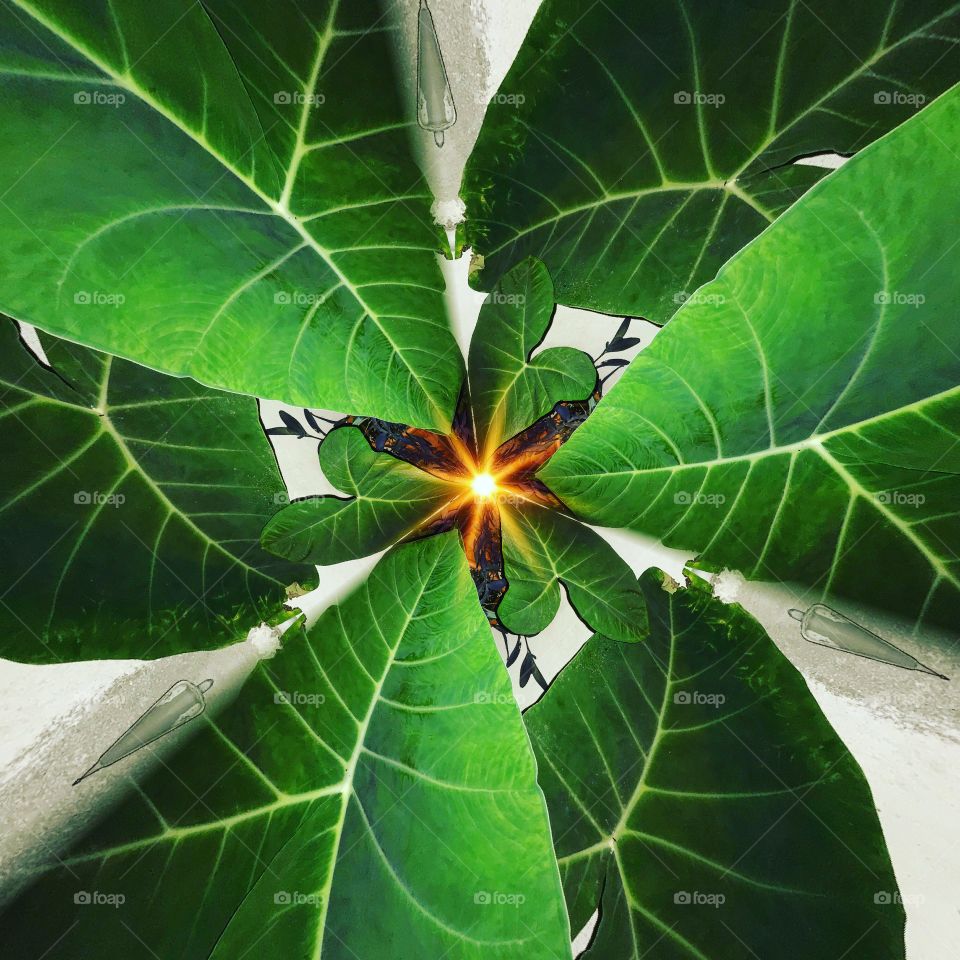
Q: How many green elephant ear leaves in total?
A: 9